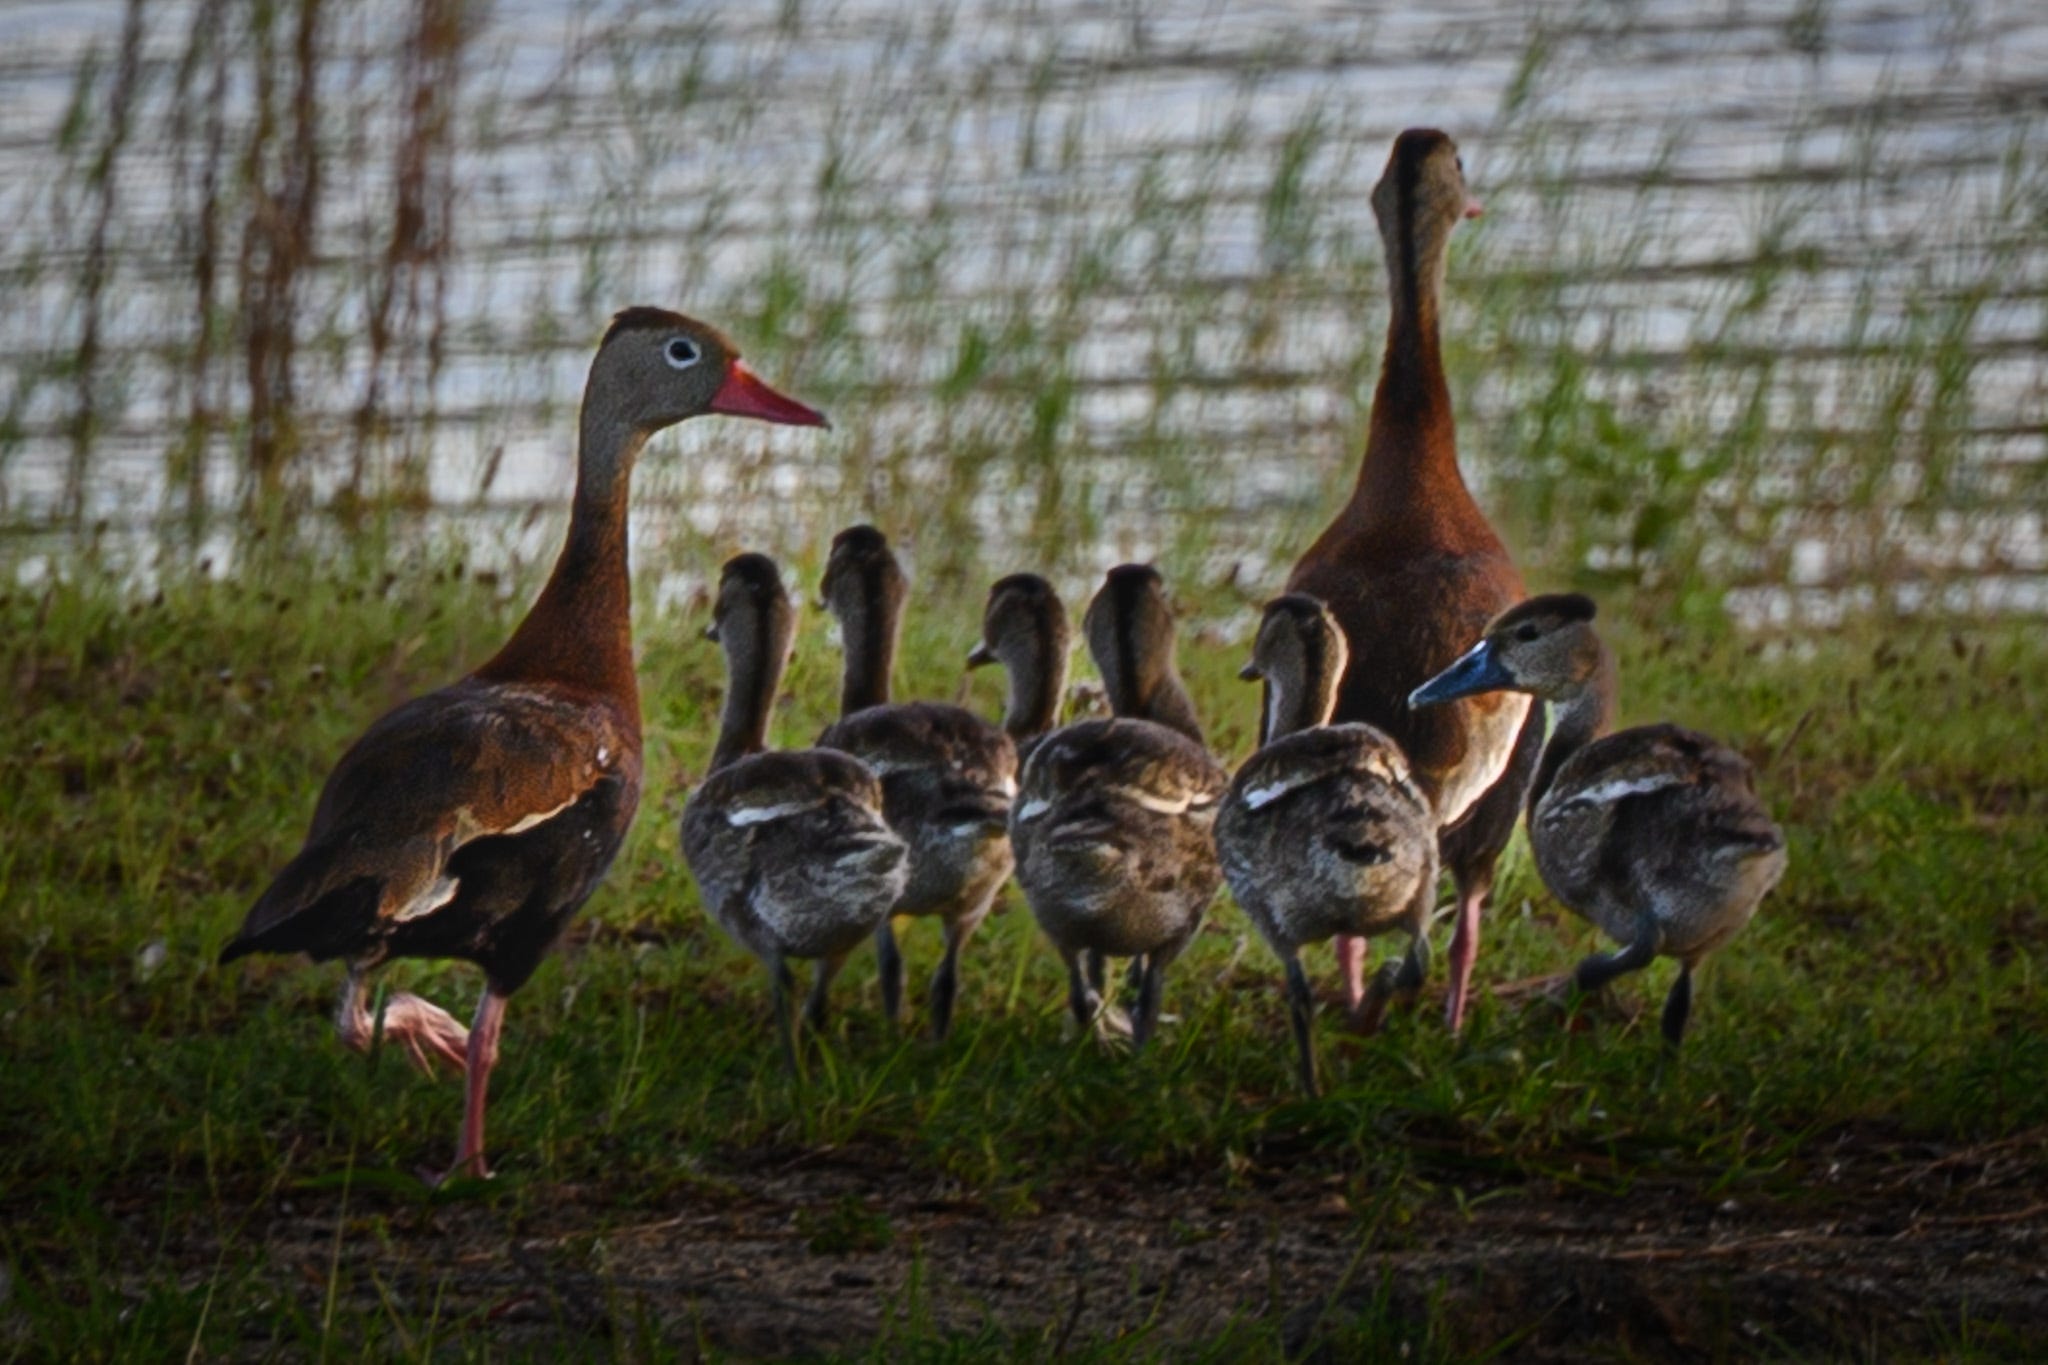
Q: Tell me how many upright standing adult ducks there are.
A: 2